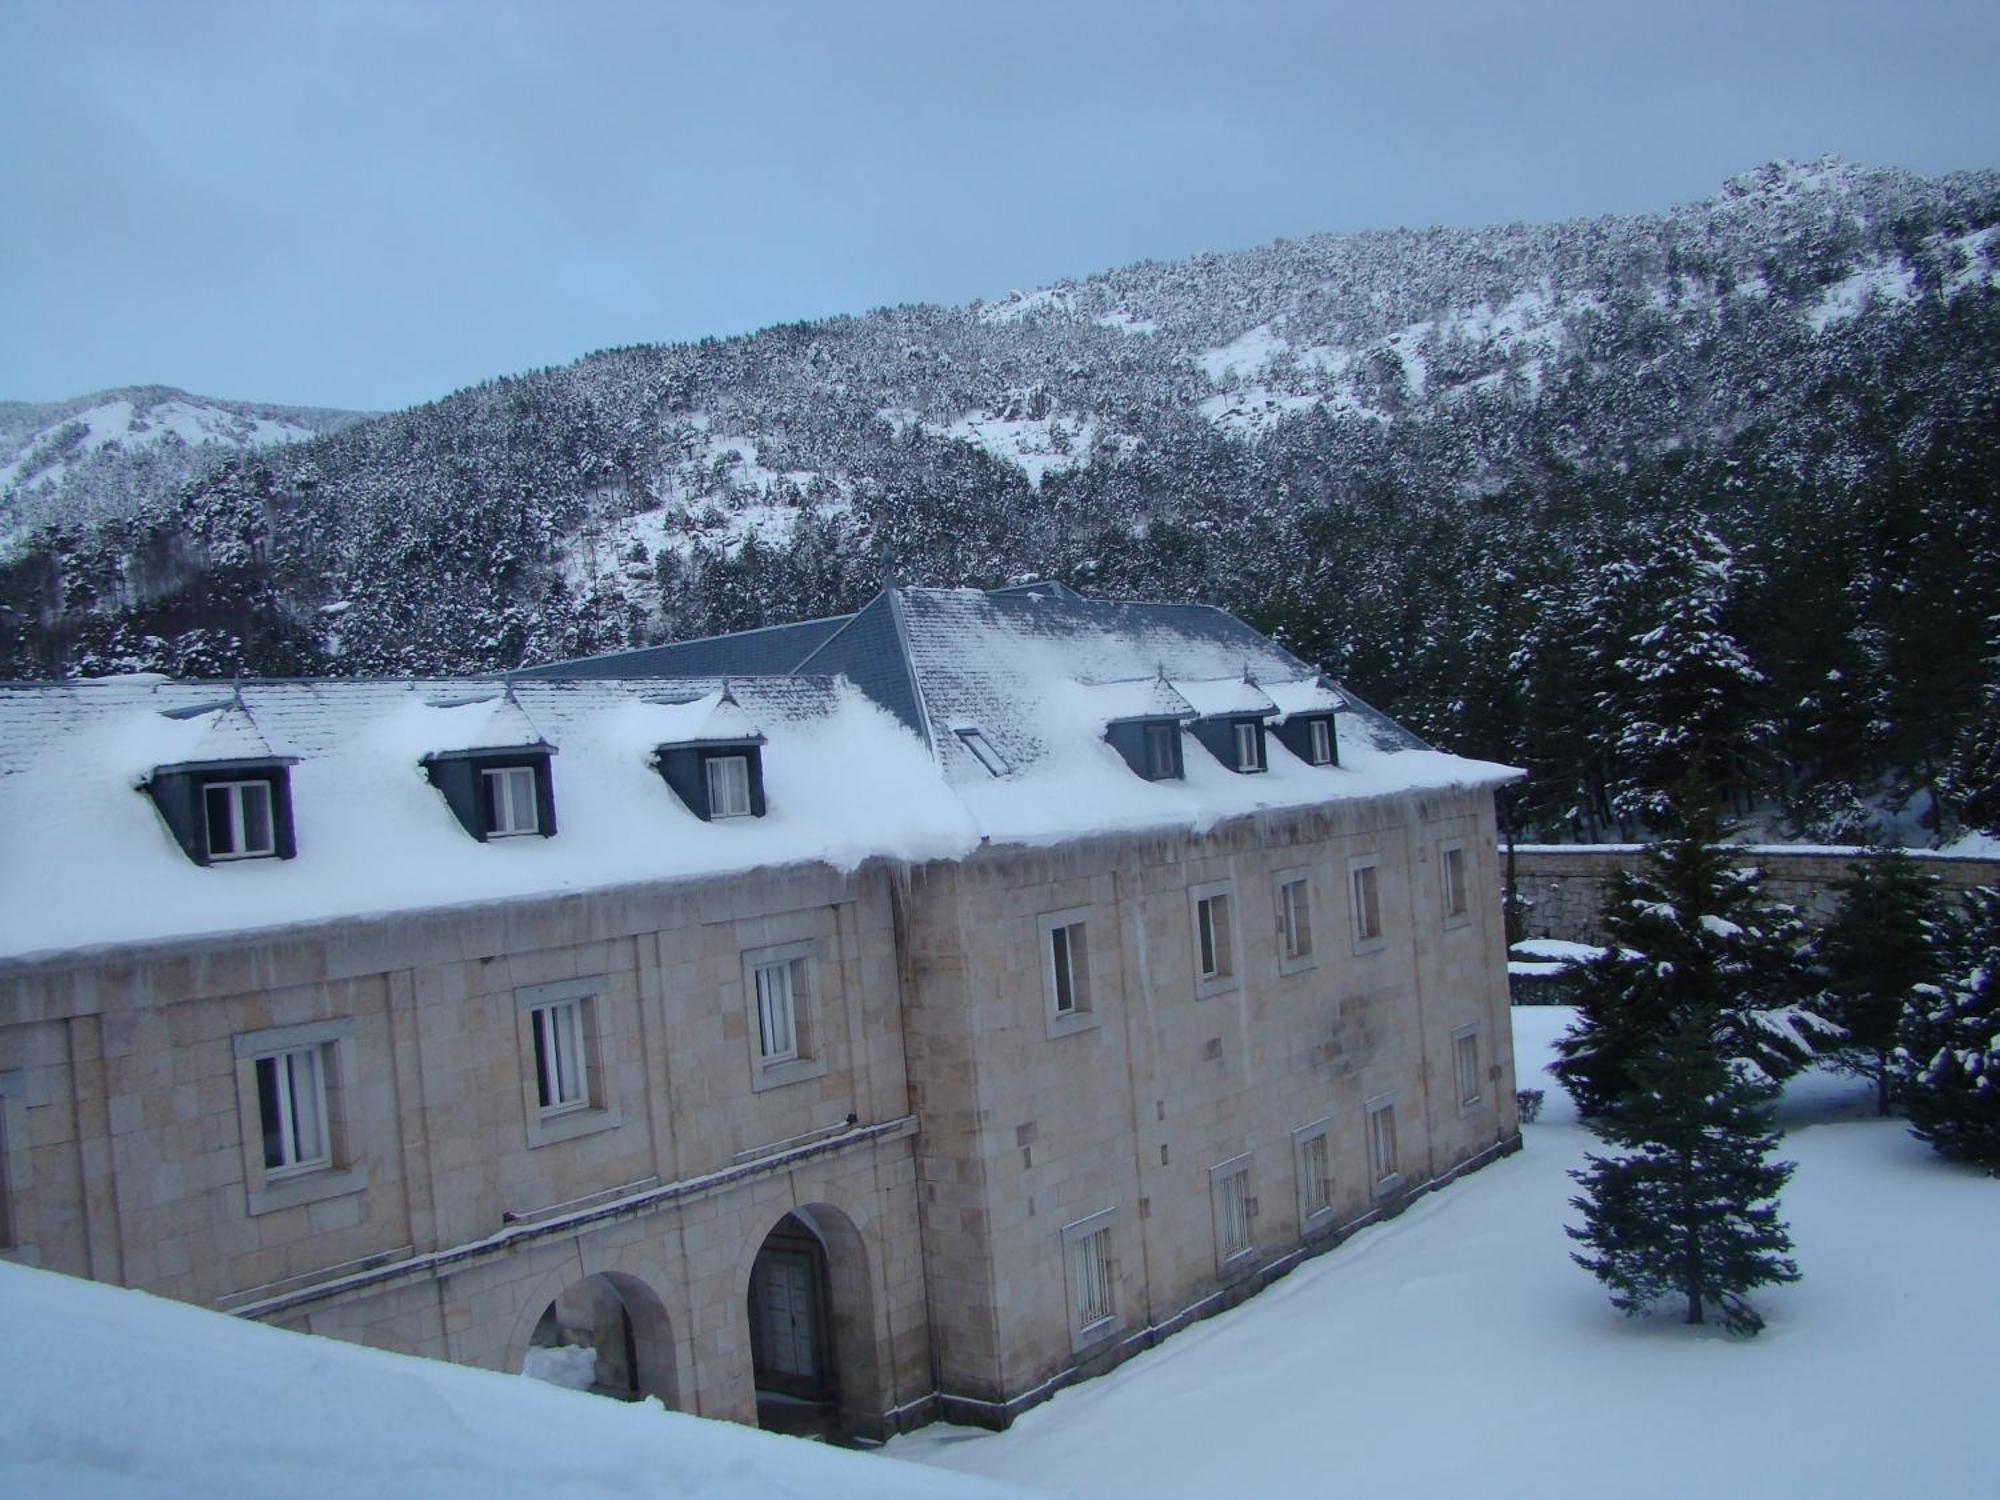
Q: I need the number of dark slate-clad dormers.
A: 6